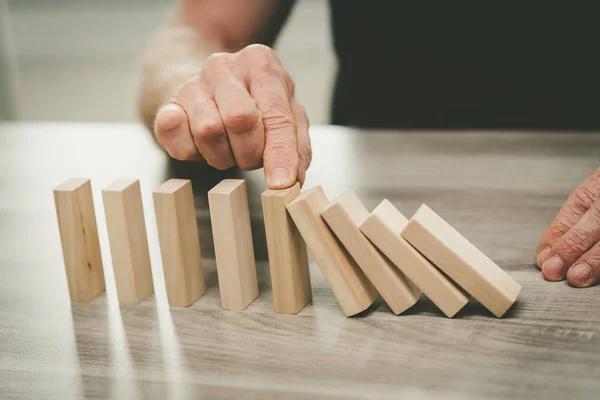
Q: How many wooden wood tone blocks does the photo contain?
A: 9